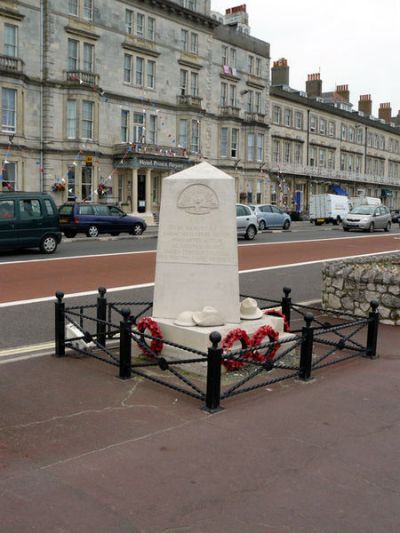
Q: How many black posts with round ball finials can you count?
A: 7